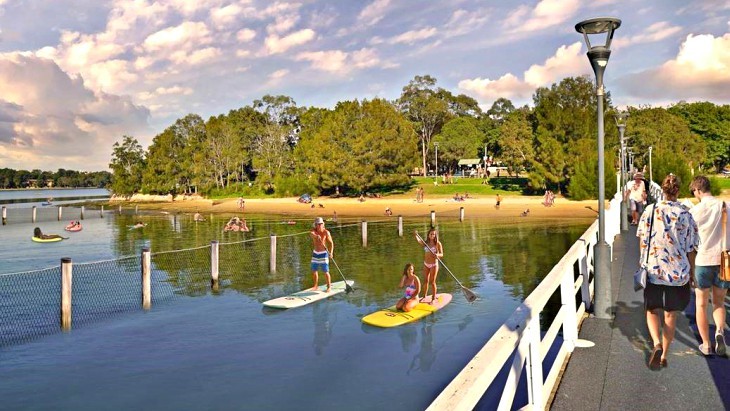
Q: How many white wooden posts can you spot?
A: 15